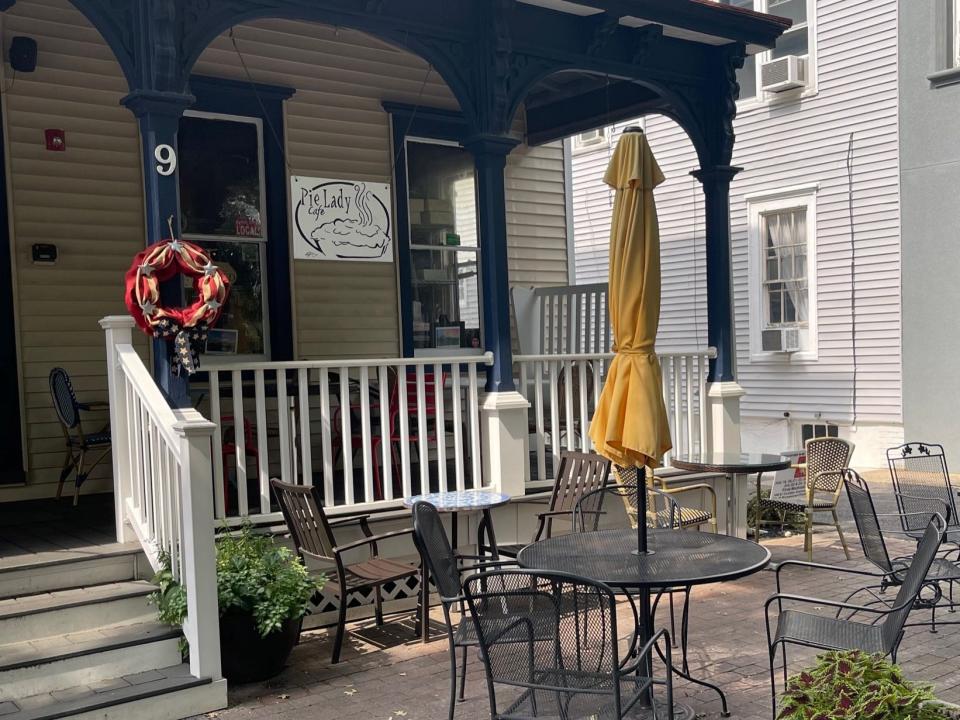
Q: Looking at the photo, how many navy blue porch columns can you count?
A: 3